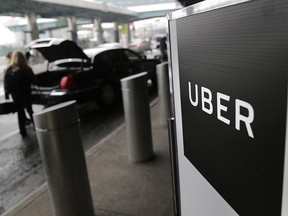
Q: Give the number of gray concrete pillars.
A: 3